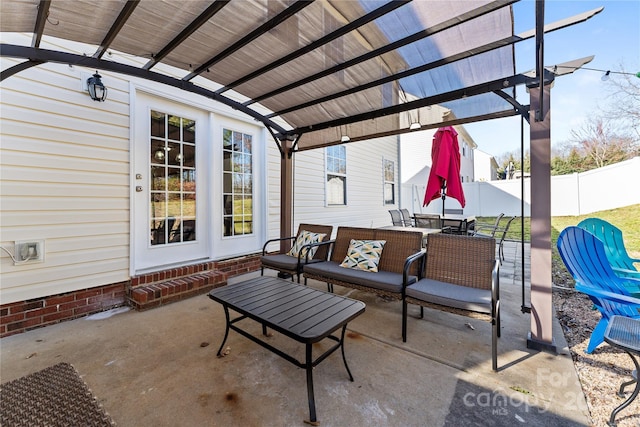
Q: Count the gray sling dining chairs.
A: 6